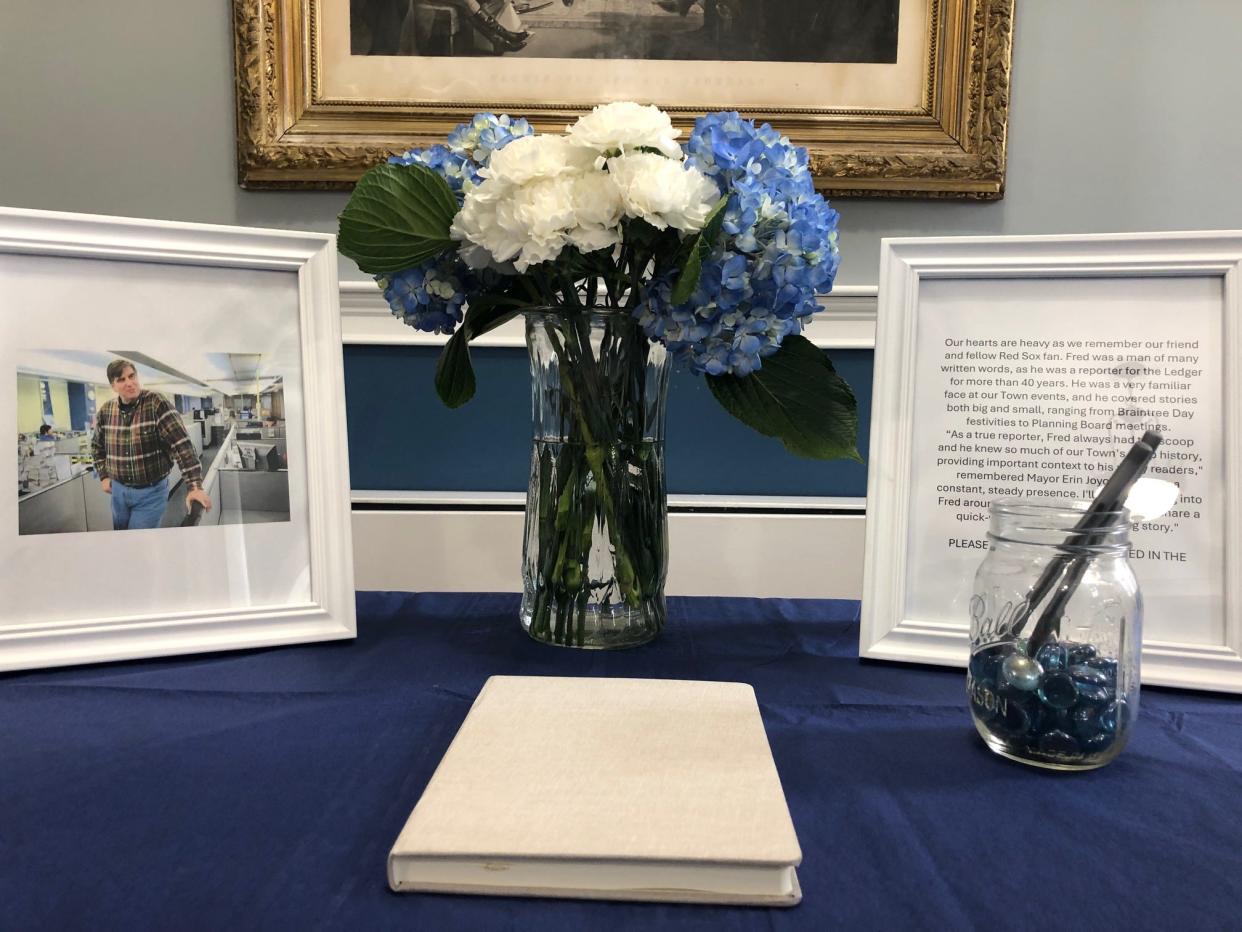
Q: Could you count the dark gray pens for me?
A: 2